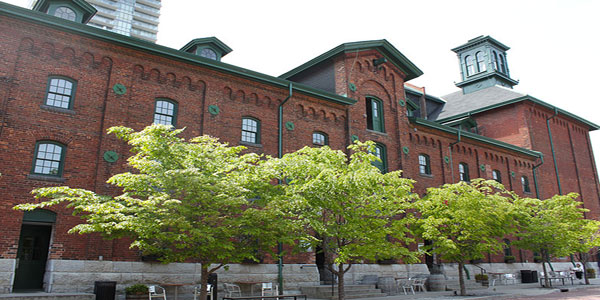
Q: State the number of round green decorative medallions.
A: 11